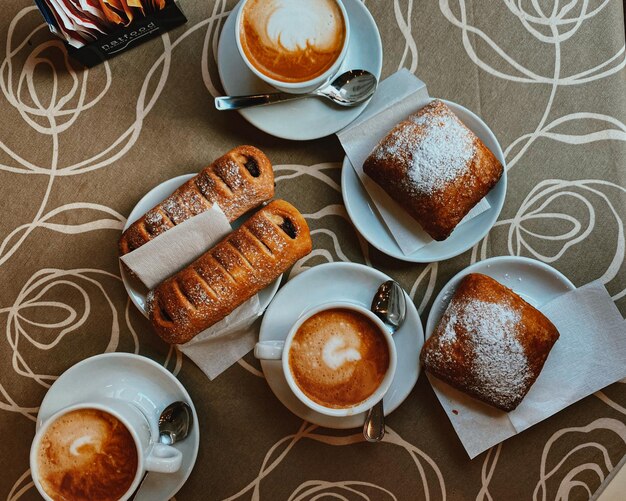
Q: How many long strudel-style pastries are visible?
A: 2